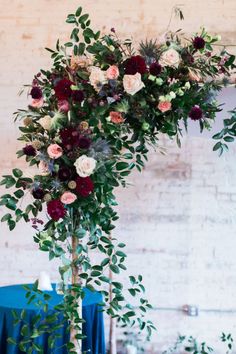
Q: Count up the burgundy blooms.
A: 14